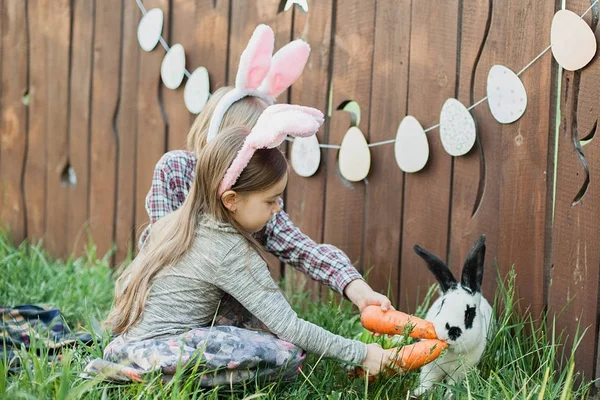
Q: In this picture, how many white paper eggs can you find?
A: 9